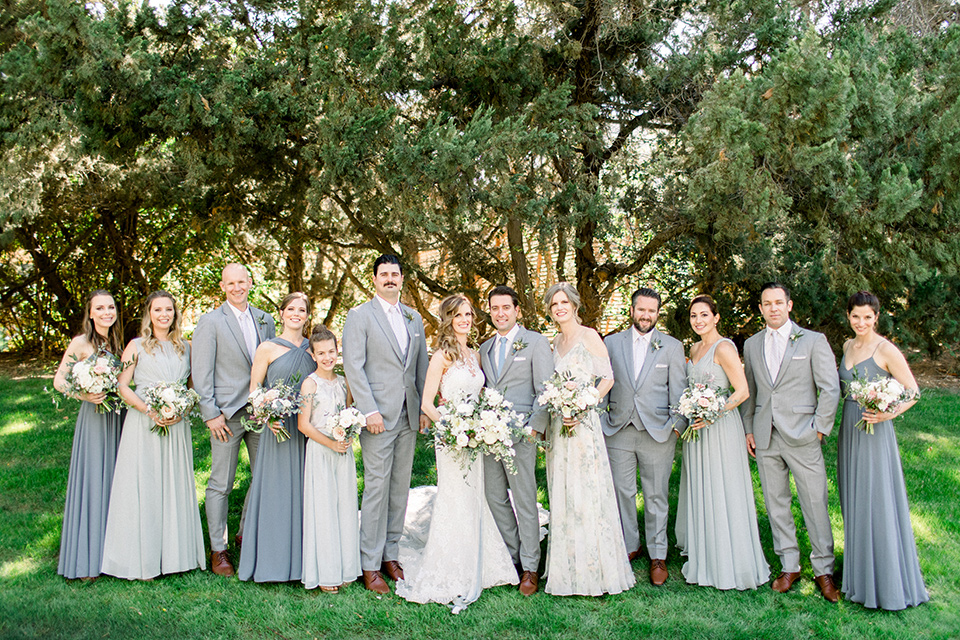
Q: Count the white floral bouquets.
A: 8